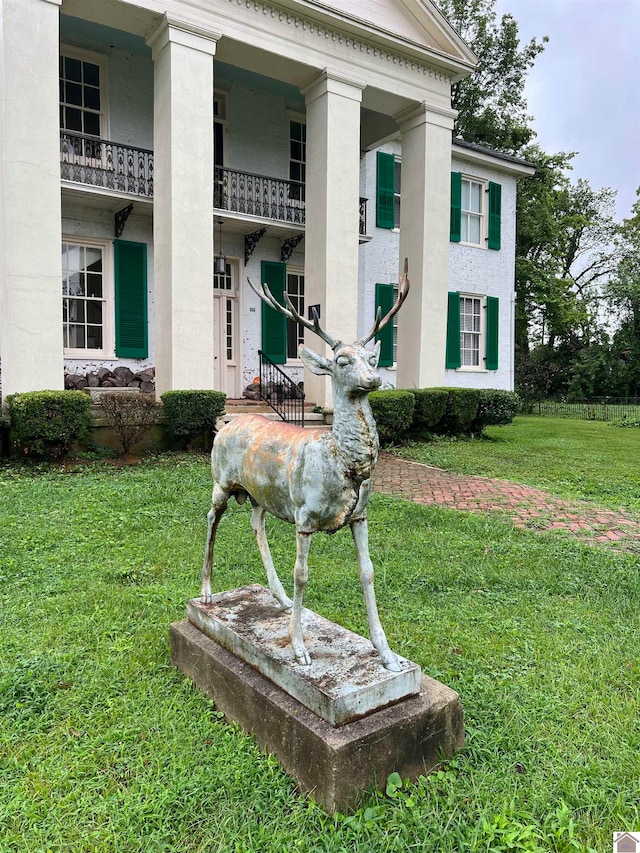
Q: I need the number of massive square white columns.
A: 4